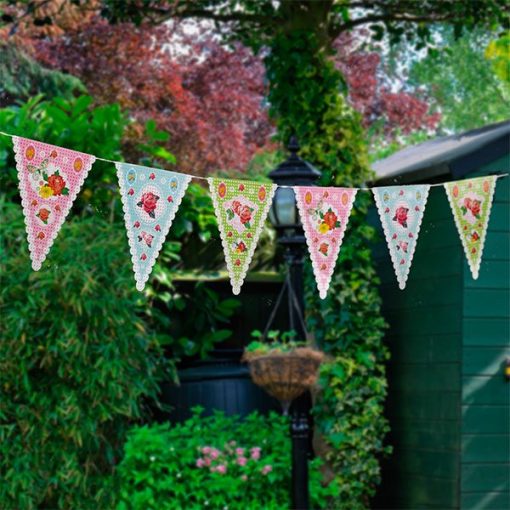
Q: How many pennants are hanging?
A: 6